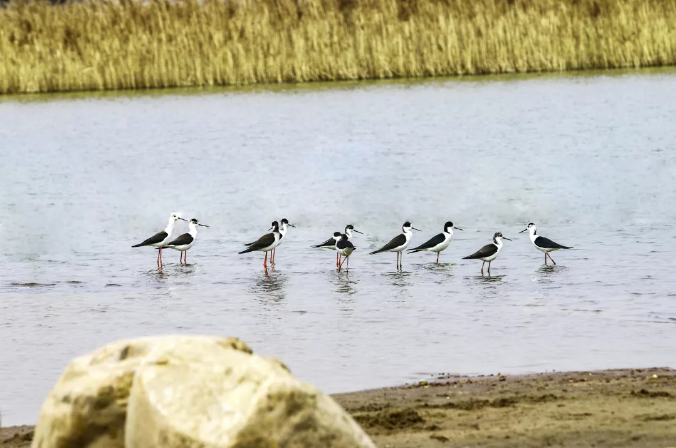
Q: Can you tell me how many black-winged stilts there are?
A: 10